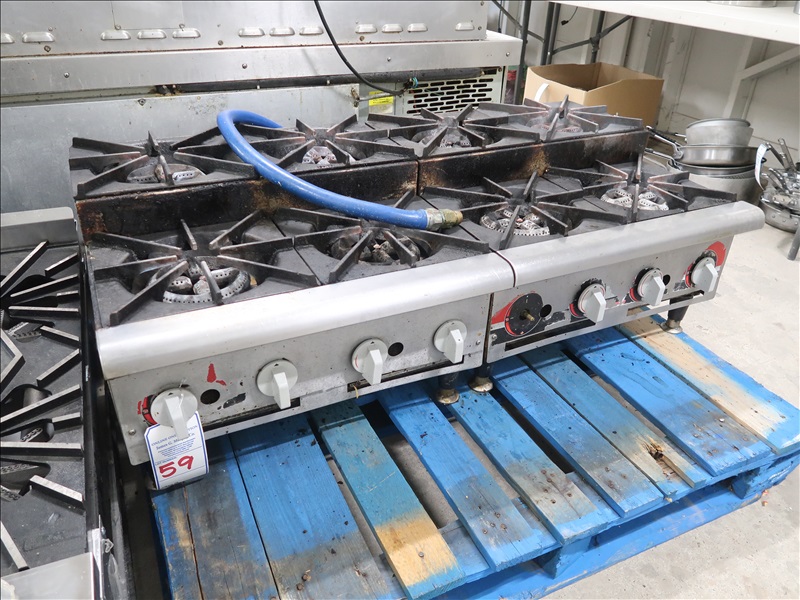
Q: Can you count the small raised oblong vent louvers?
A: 12